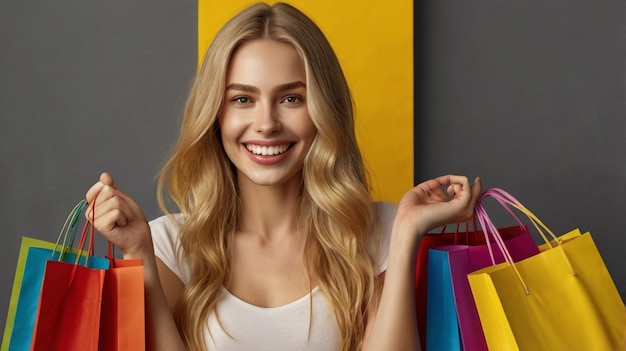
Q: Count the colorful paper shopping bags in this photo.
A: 8